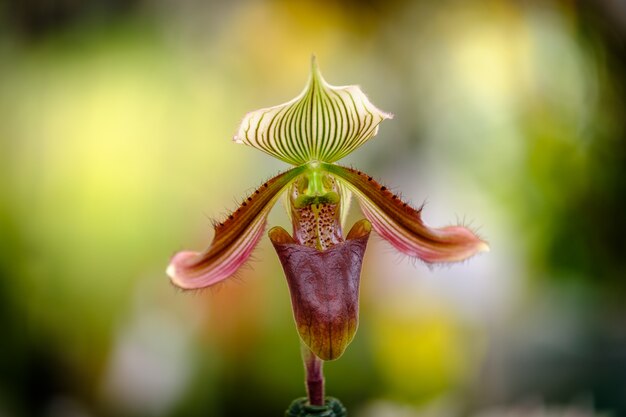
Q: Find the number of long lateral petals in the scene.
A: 2